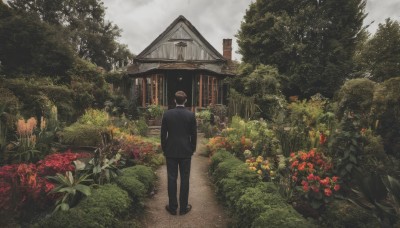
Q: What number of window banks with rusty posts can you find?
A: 2